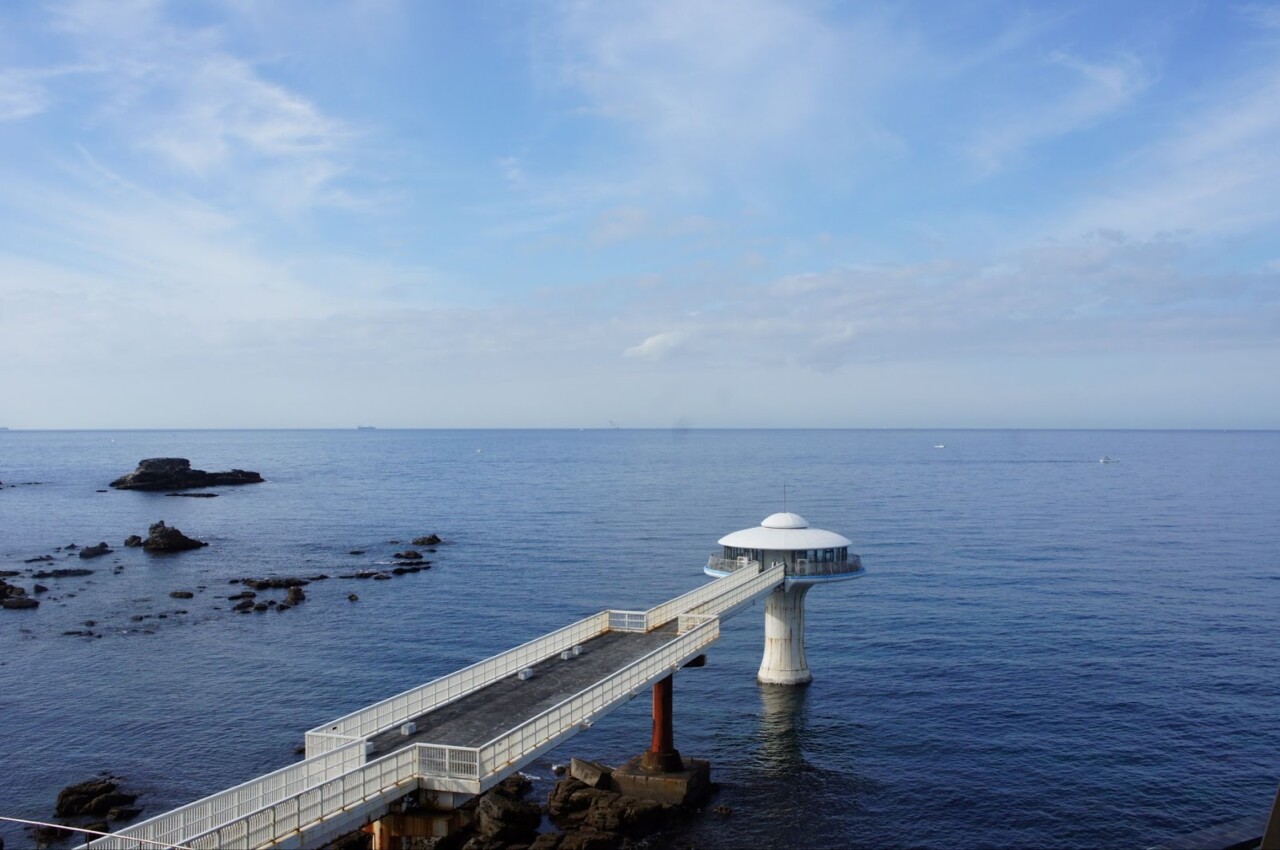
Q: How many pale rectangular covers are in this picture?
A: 5